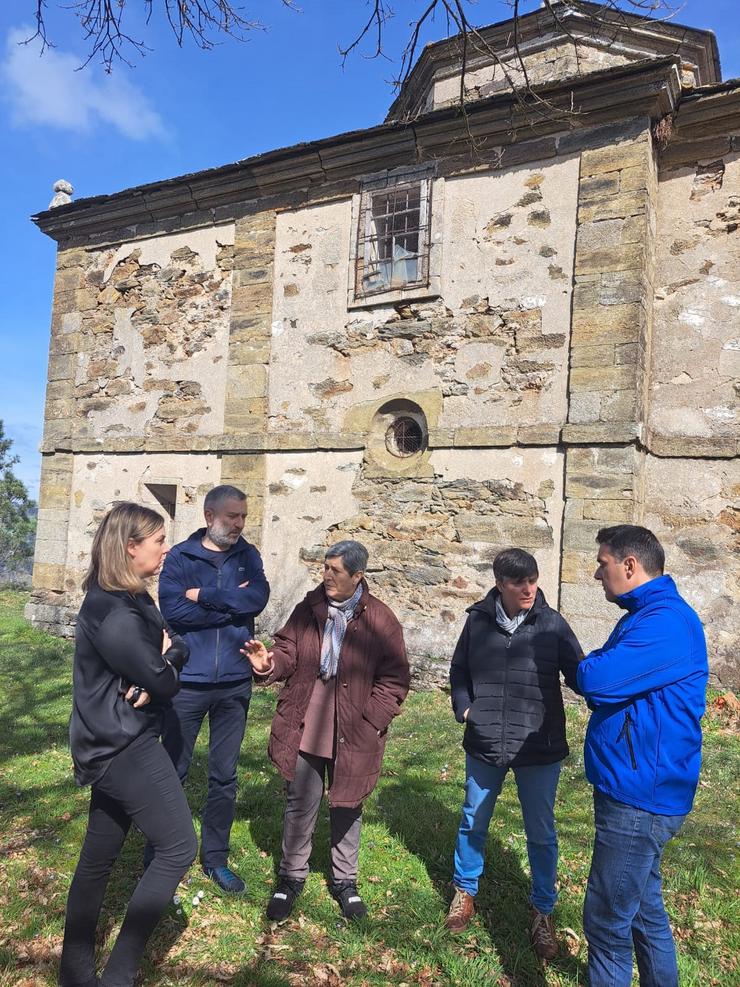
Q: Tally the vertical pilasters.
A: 3